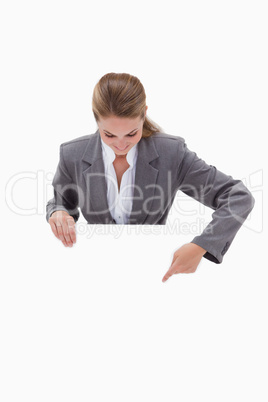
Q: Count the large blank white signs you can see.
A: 1